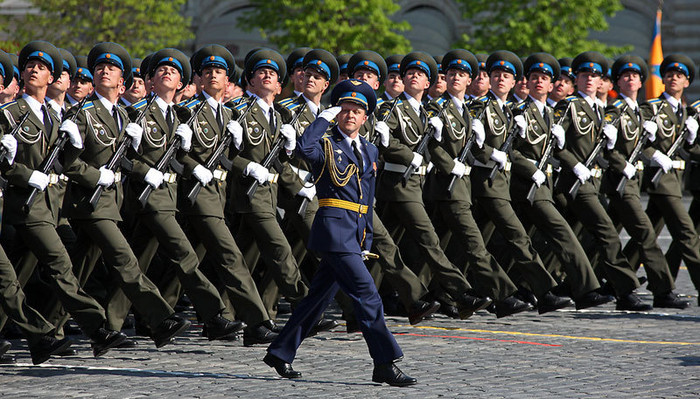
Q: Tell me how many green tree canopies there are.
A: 3